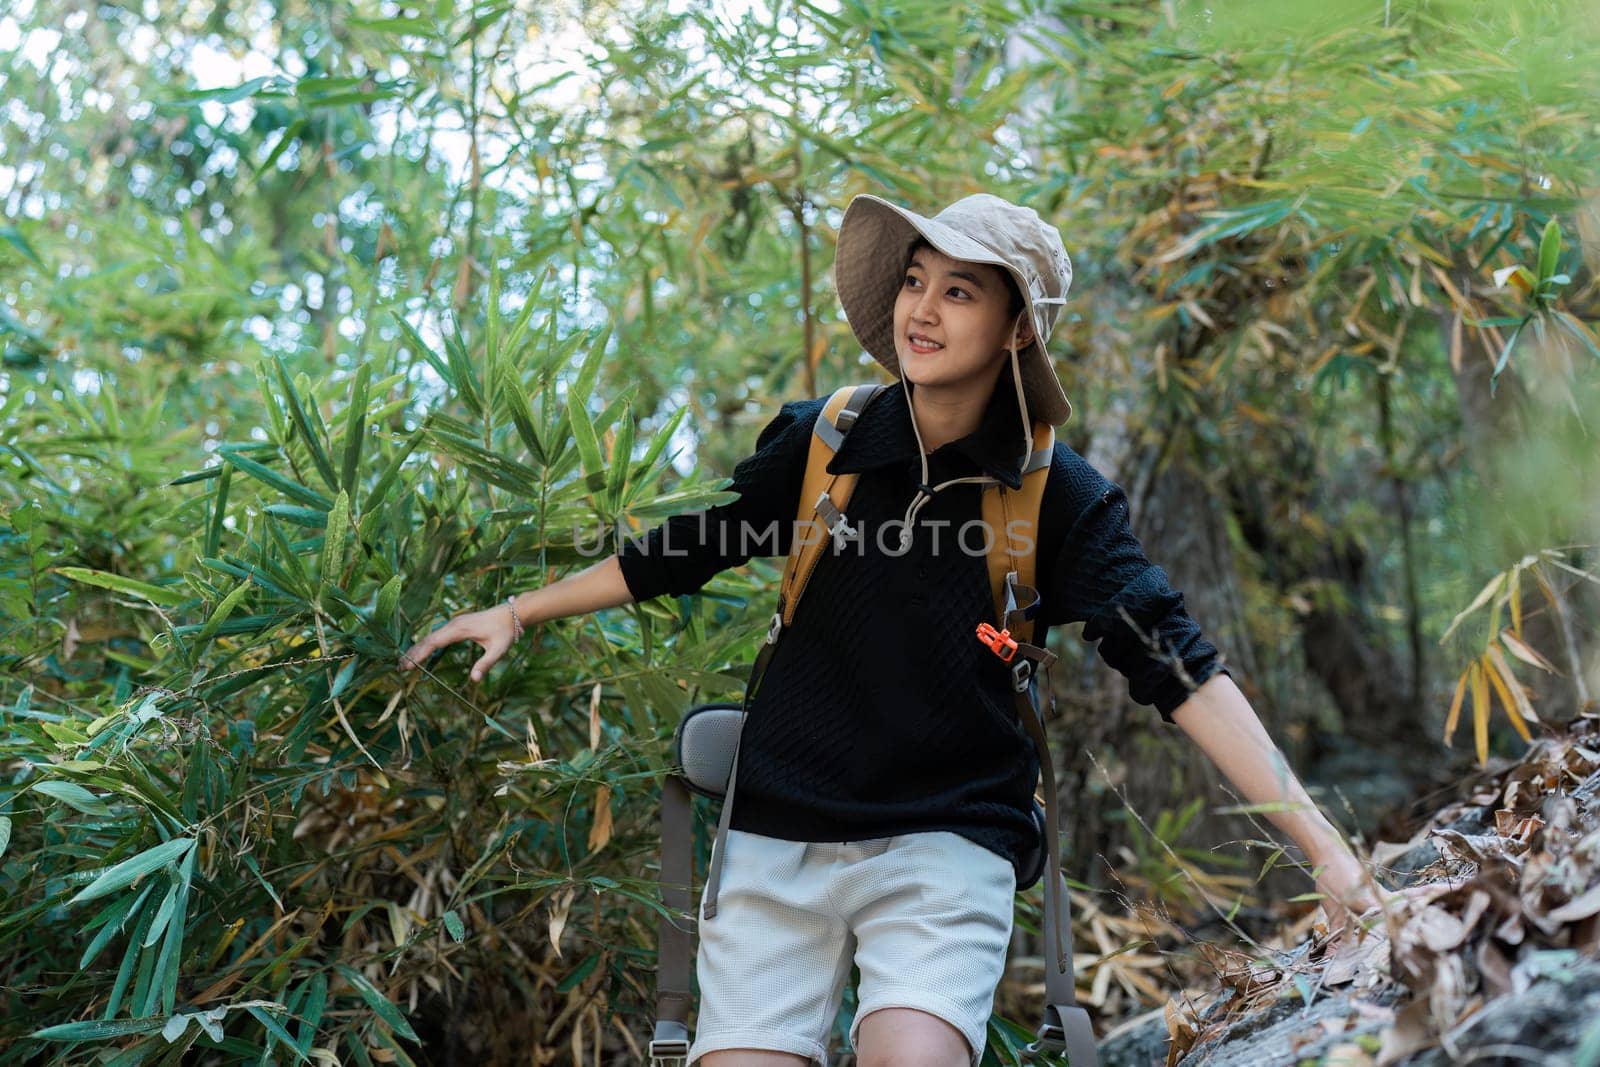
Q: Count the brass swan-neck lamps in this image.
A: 0